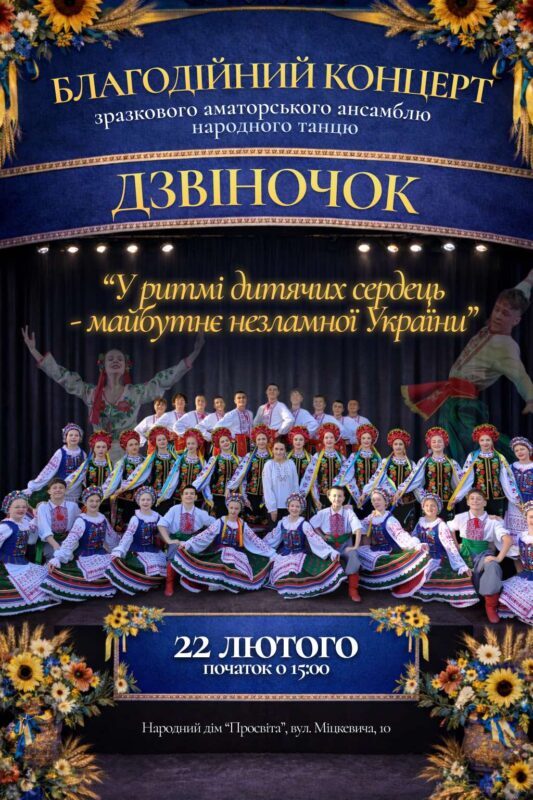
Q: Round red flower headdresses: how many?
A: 12